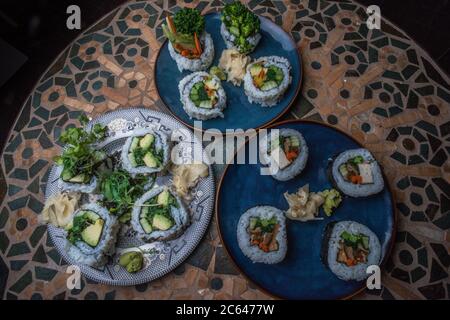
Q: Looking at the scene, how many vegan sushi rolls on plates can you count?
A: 12